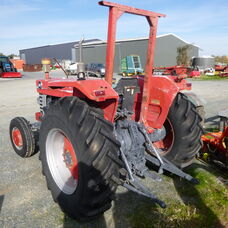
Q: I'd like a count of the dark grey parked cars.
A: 1